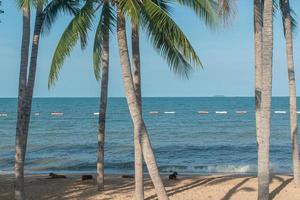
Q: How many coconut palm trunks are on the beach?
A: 8